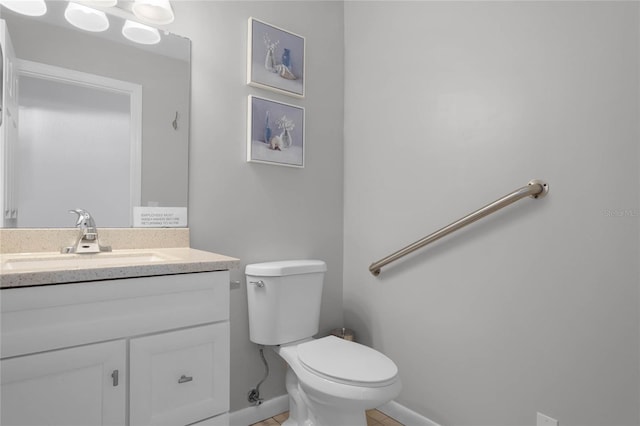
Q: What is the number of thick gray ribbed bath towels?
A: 0